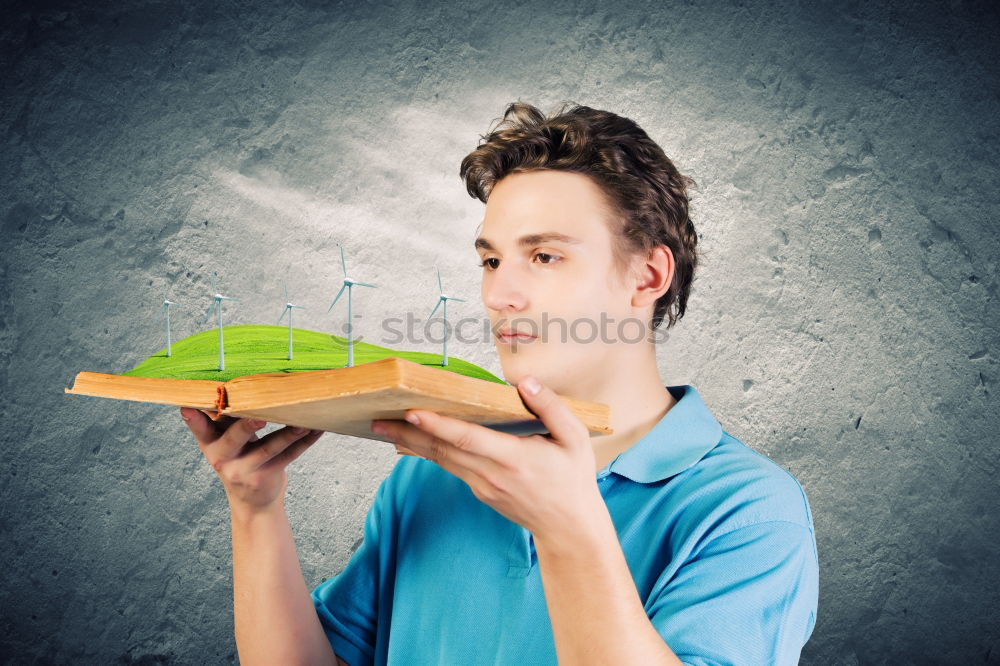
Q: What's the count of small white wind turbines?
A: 5